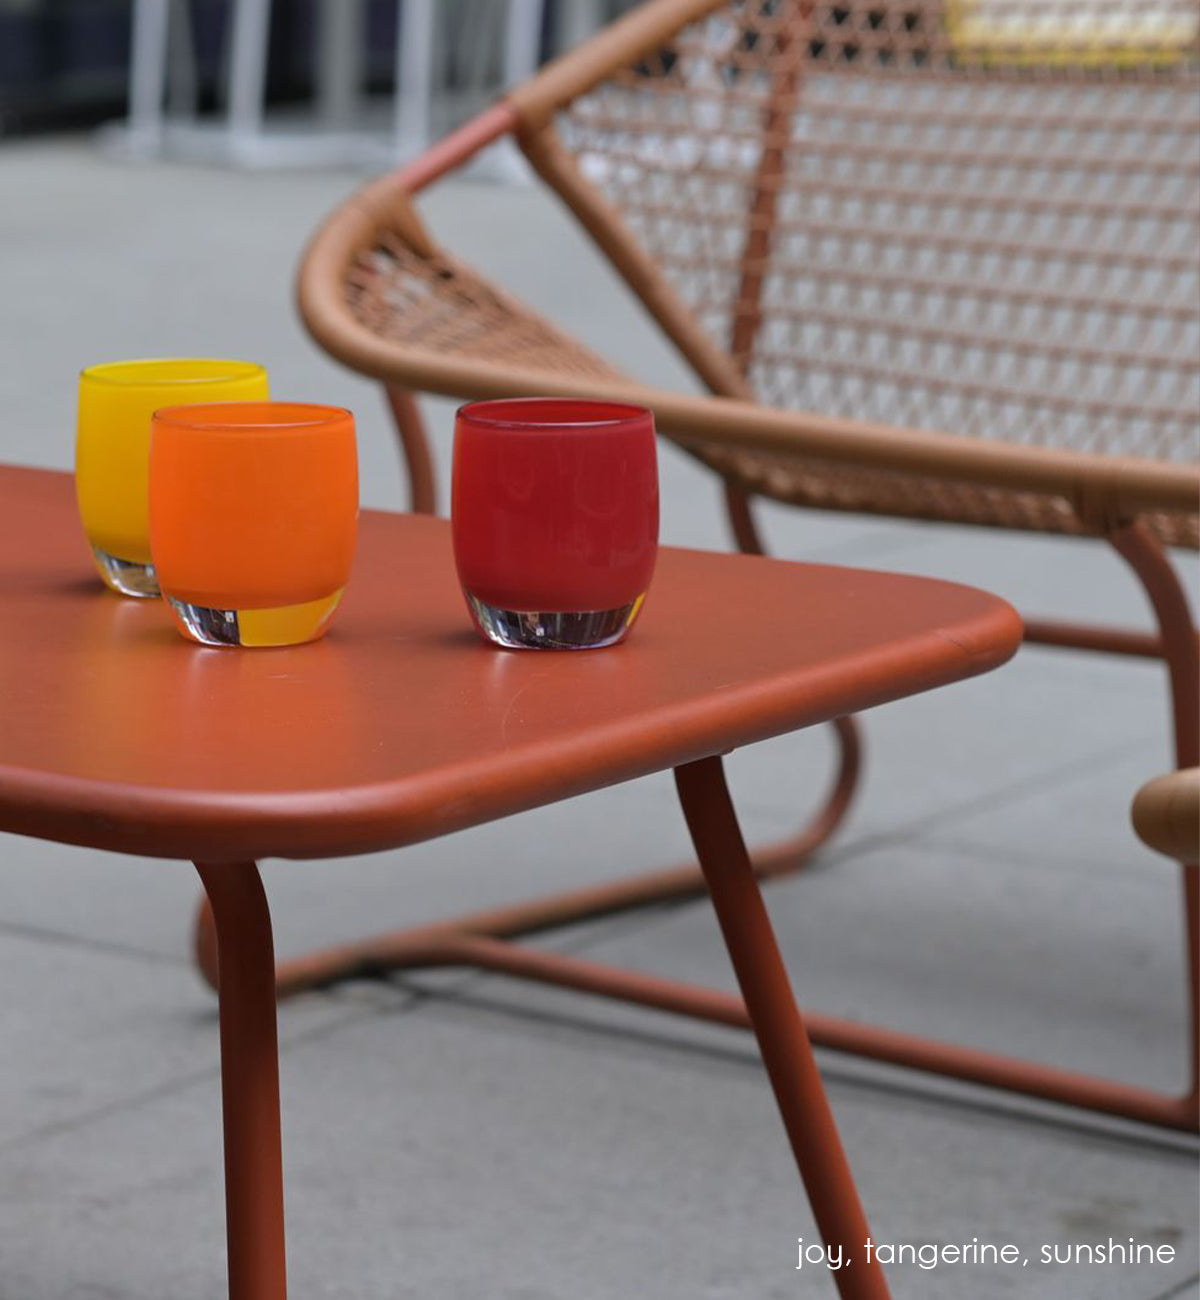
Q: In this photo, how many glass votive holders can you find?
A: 3